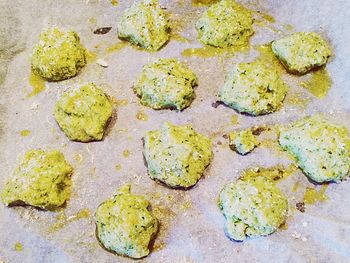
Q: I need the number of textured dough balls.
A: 12